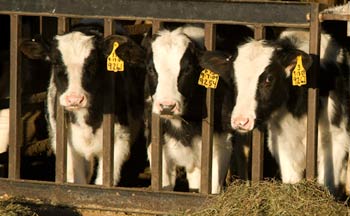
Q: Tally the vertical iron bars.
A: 7